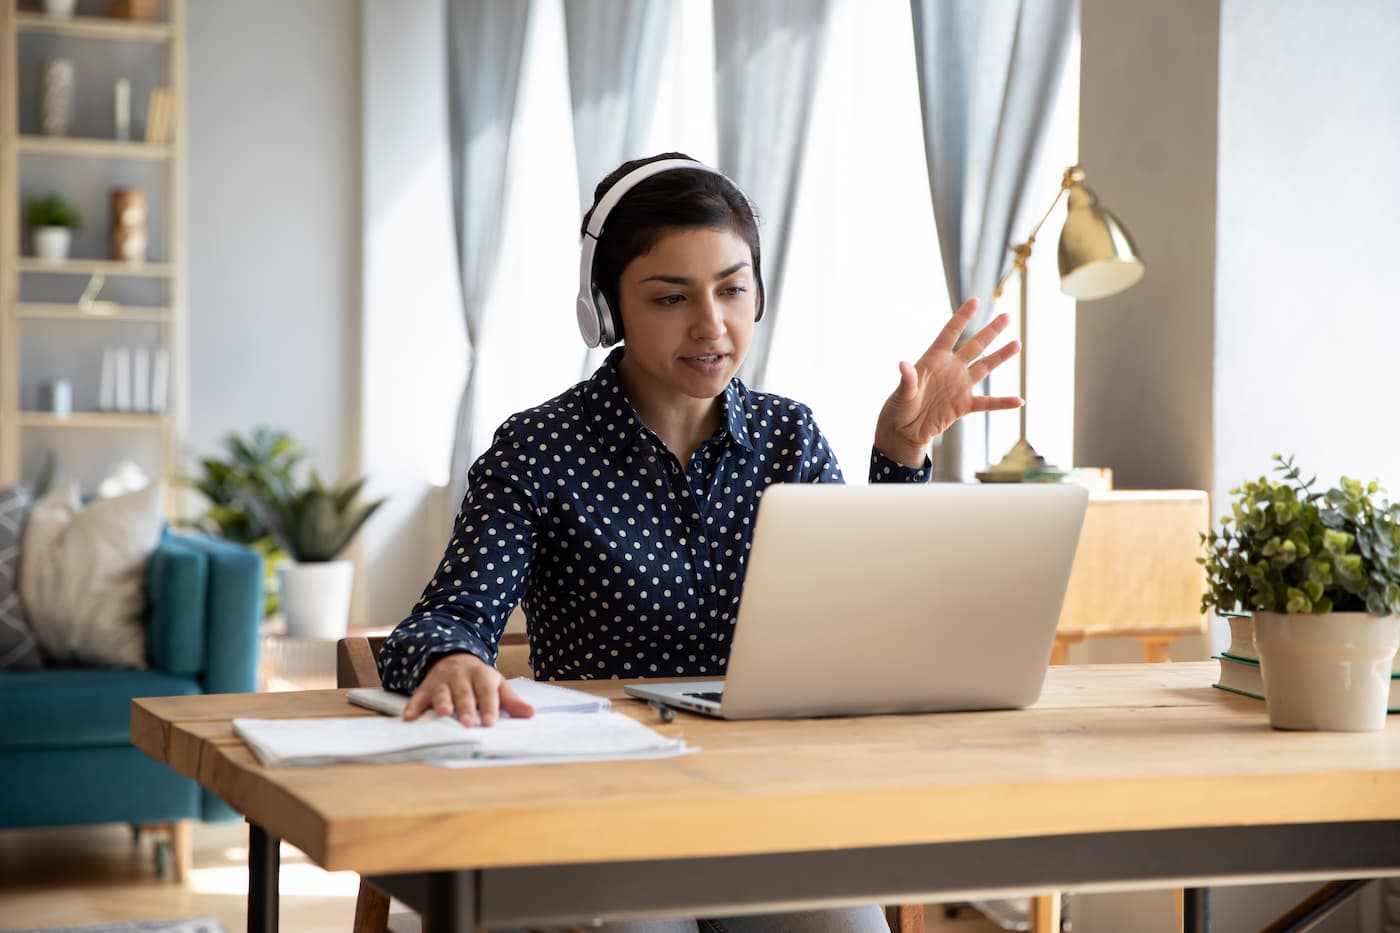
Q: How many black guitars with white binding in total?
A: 0